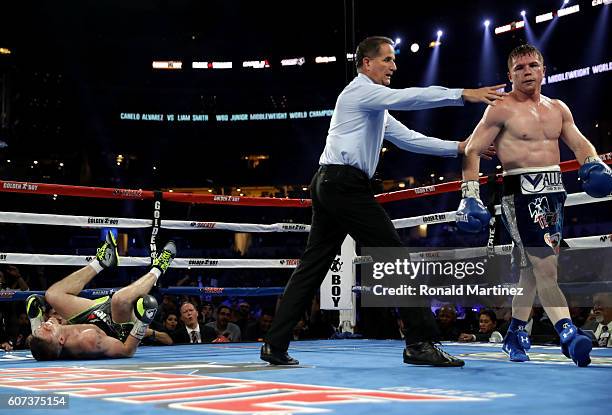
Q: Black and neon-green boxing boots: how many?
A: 2